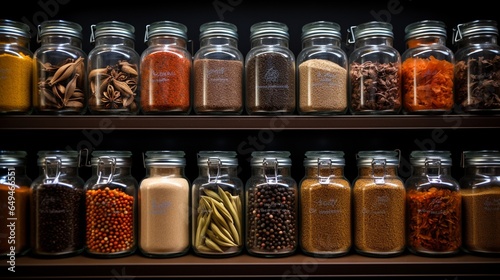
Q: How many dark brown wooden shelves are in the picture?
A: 2